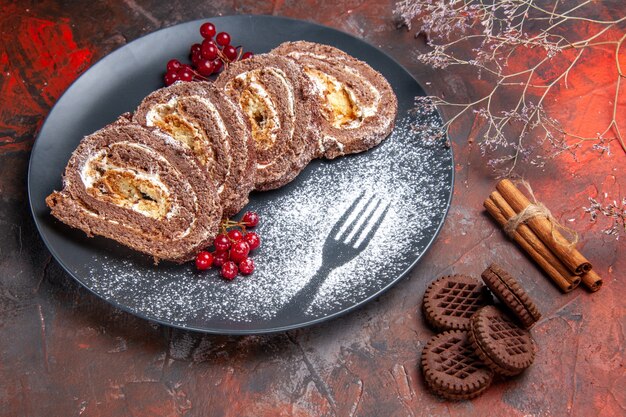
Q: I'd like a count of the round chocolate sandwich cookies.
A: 4